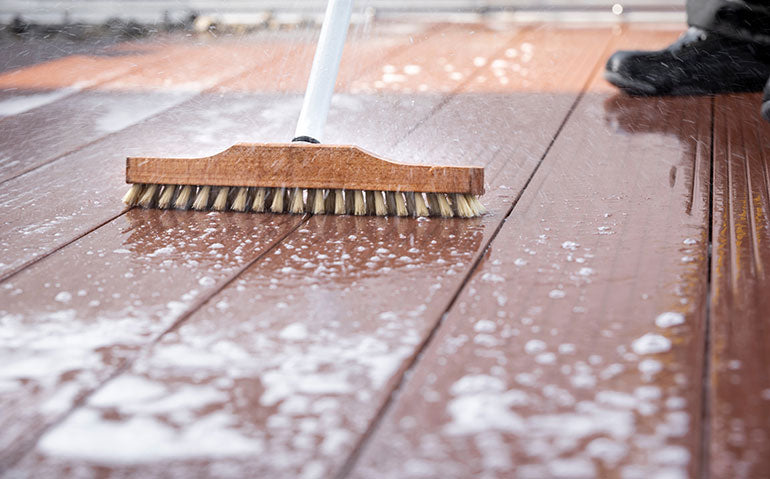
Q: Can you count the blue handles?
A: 0